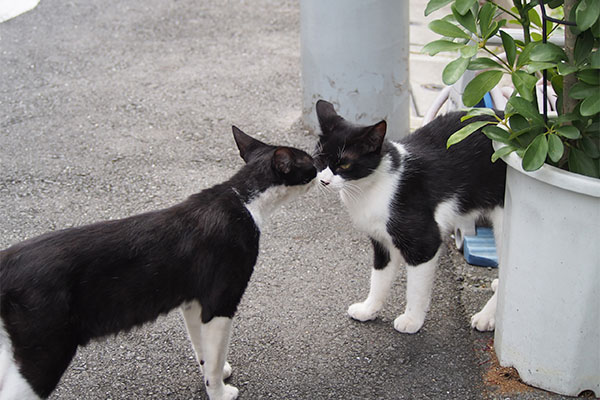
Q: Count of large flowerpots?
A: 1